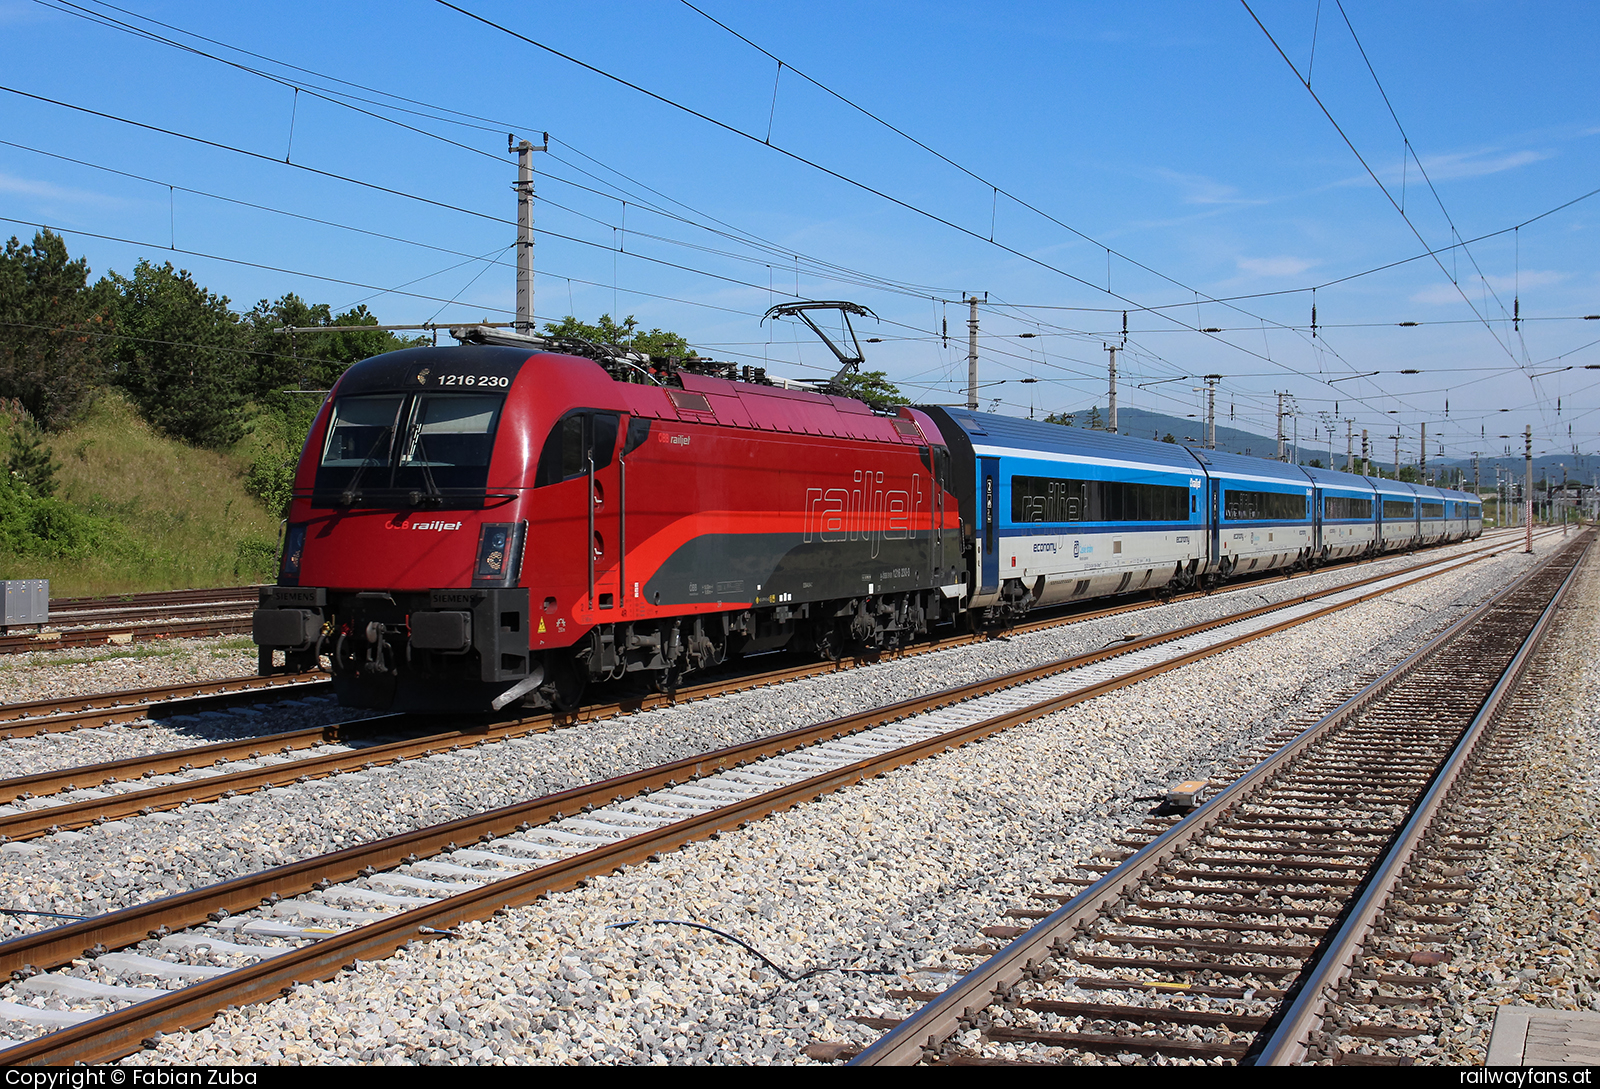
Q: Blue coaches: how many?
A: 7